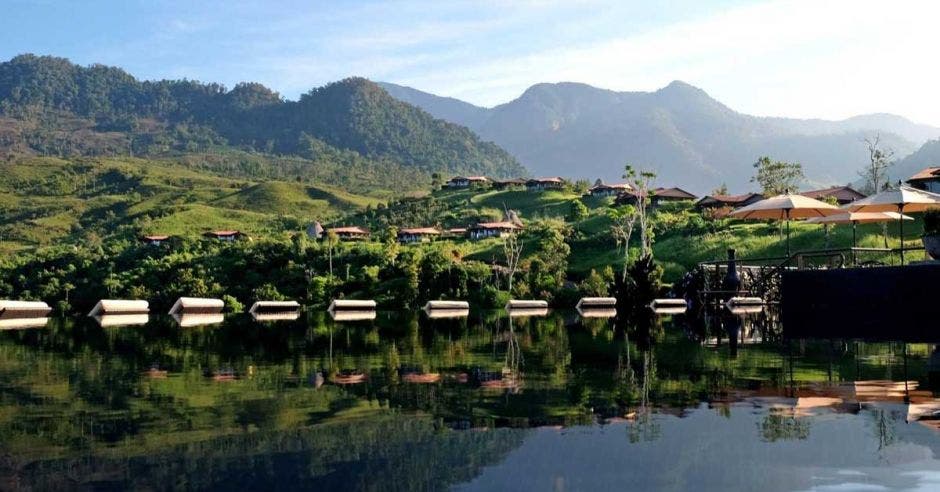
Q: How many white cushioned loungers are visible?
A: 10